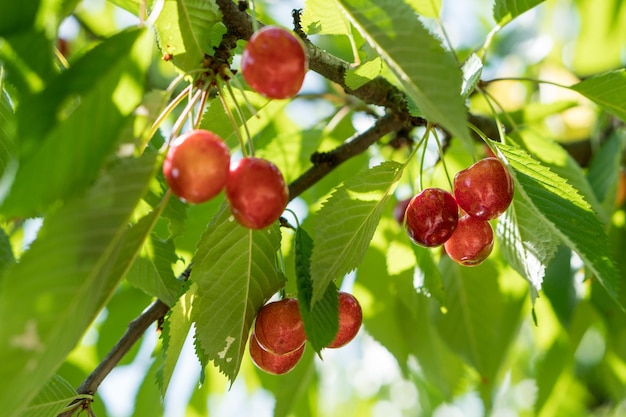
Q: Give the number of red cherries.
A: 9